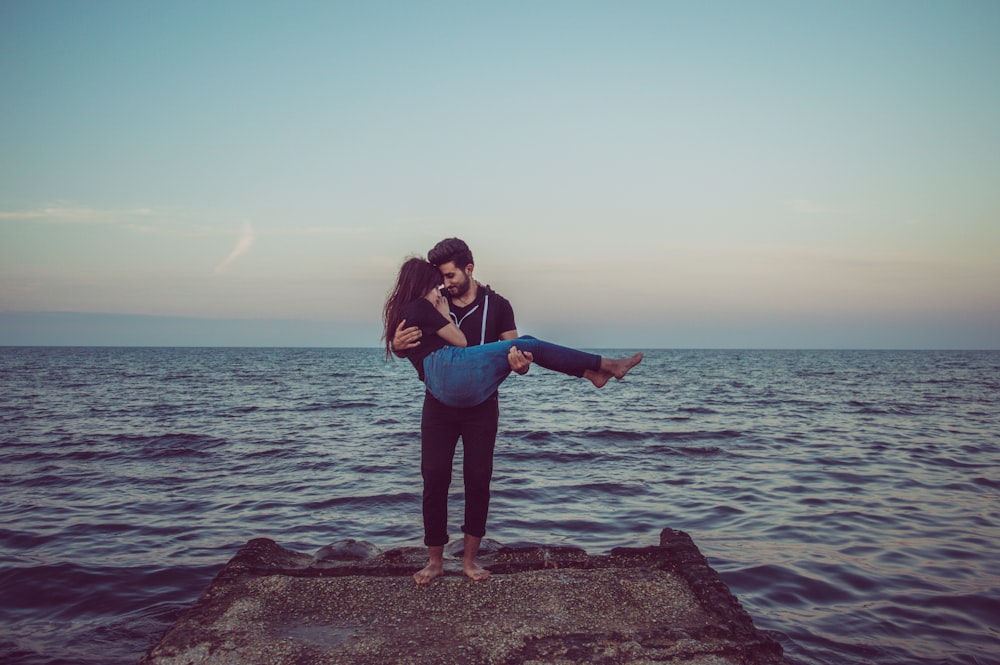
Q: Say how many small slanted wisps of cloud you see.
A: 1